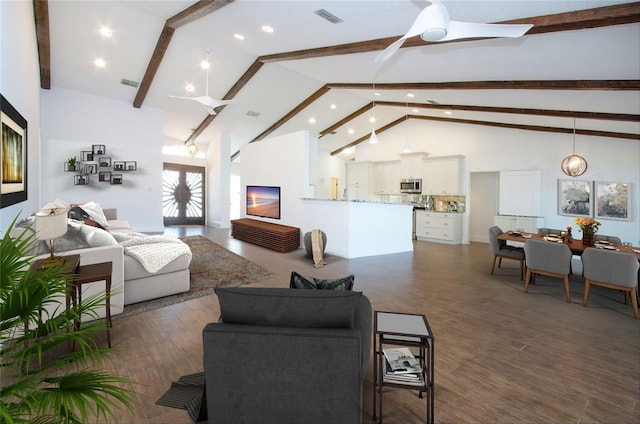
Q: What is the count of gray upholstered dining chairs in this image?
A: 5